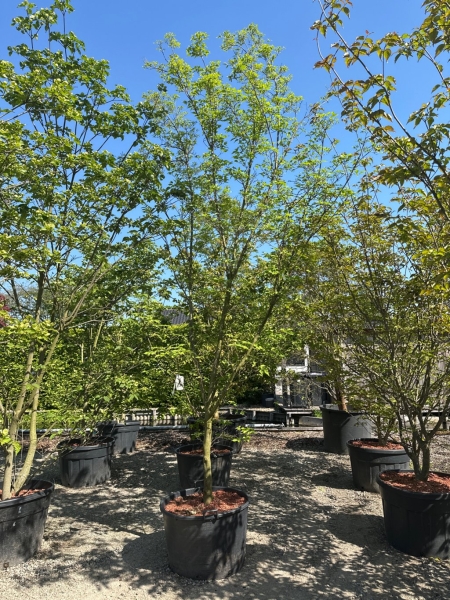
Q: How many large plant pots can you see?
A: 9